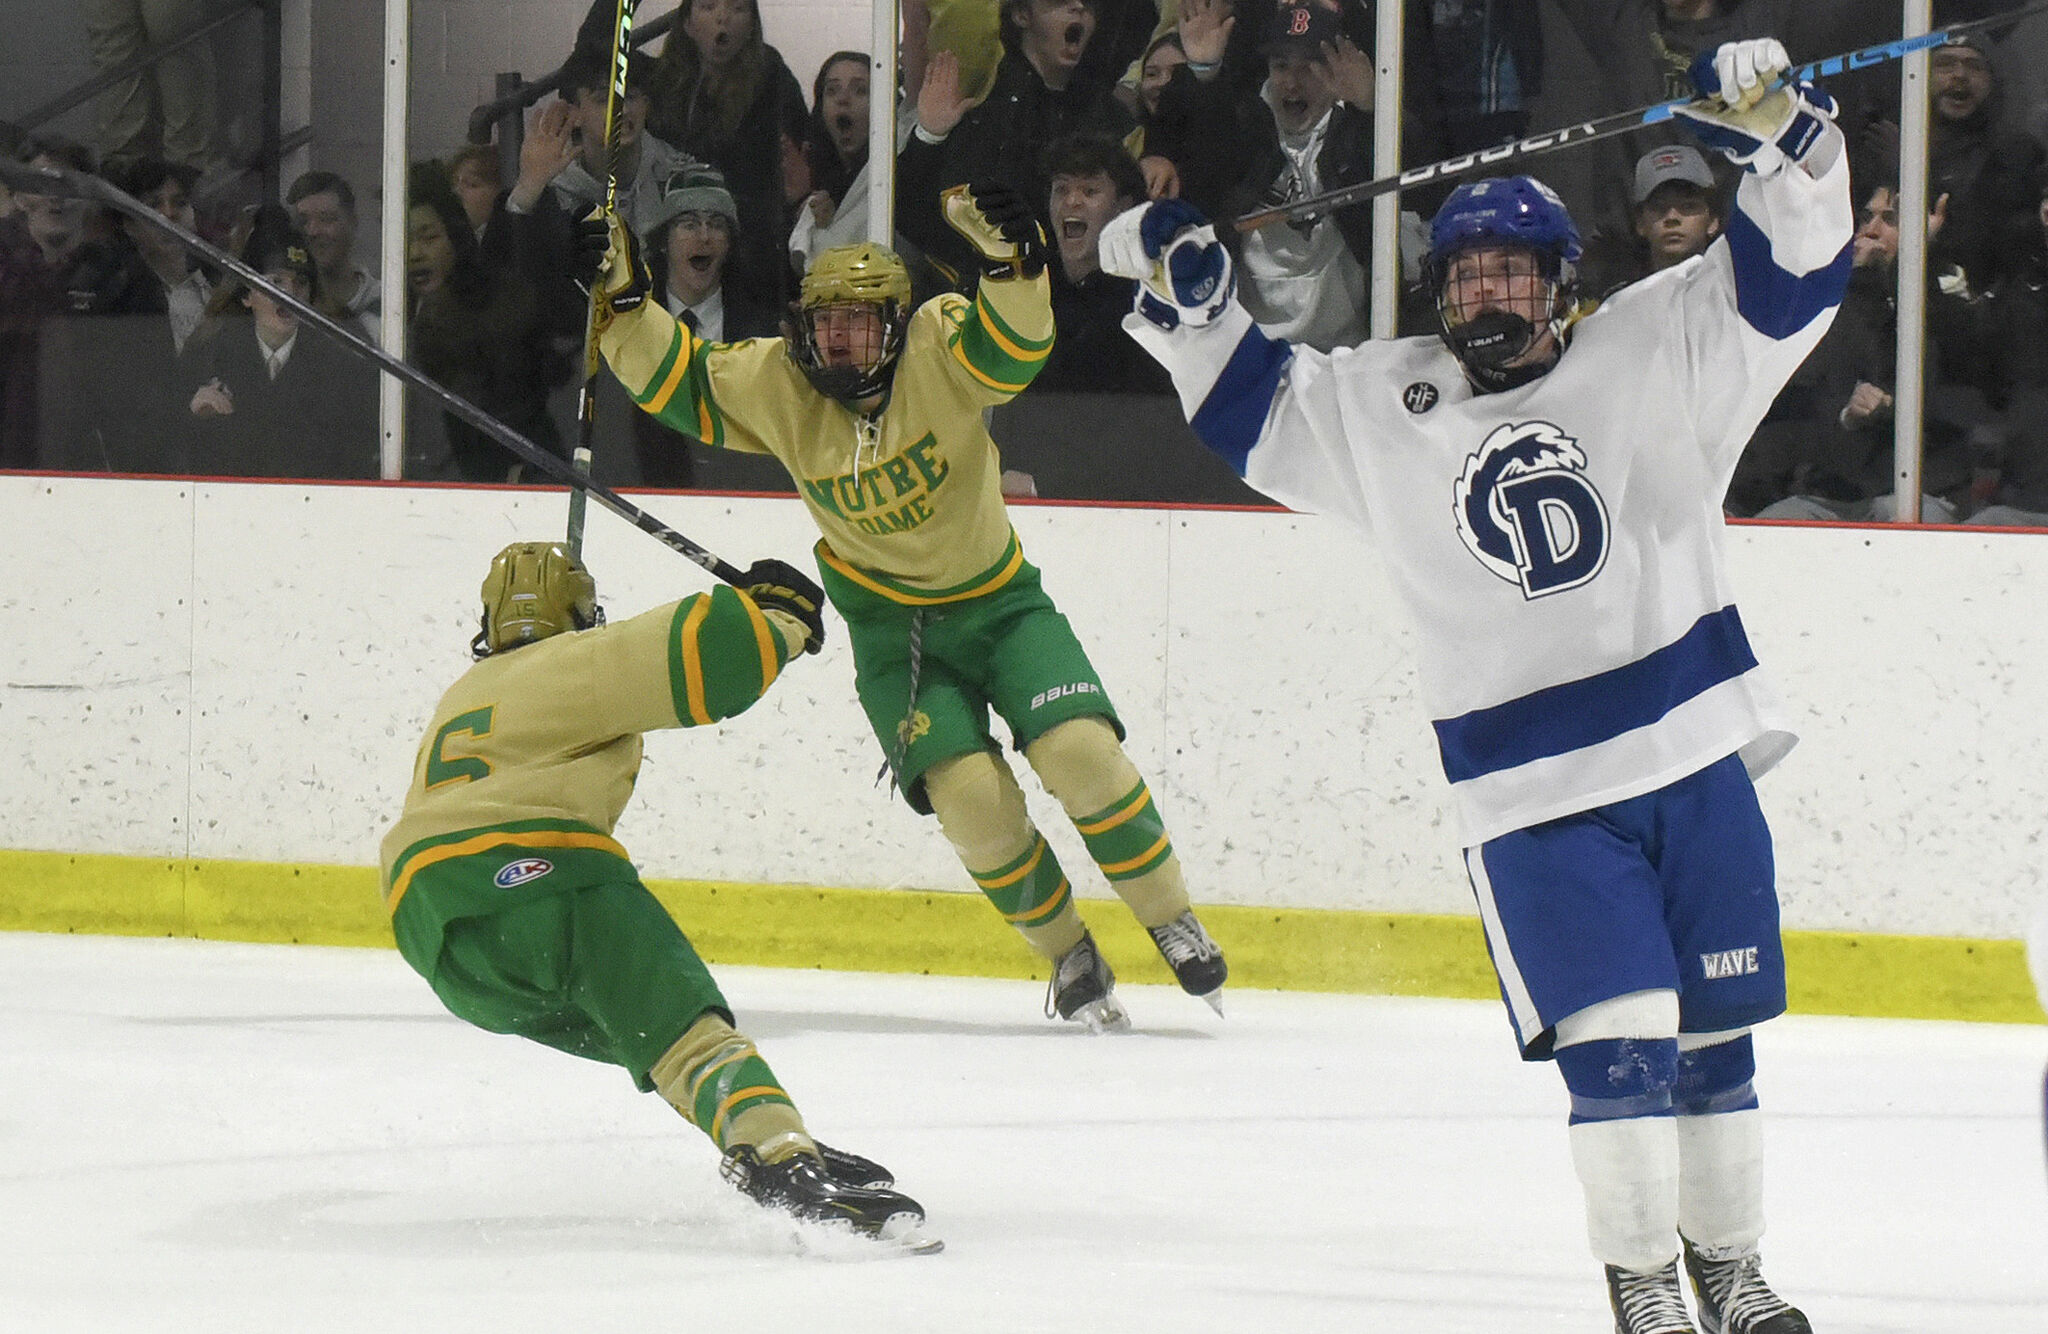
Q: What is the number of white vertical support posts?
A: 4